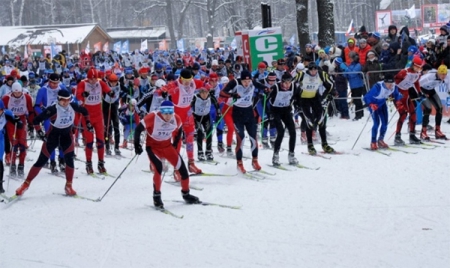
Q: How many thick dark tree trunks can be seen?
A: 2